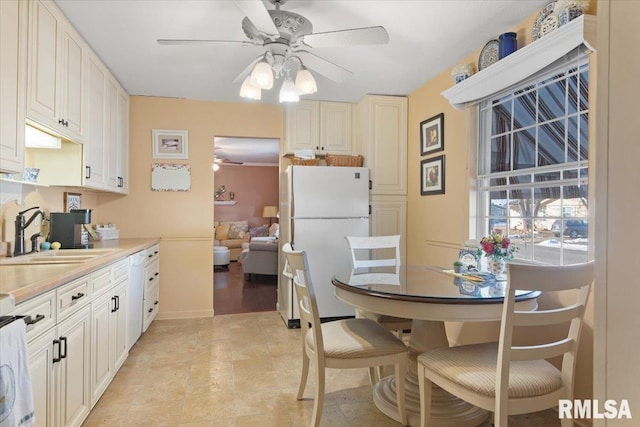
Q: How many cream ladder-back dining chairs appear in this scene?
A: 3